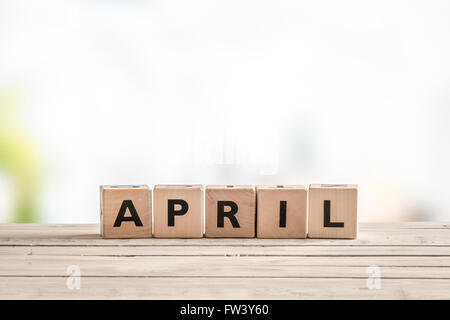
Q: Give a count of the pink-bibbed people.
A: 0